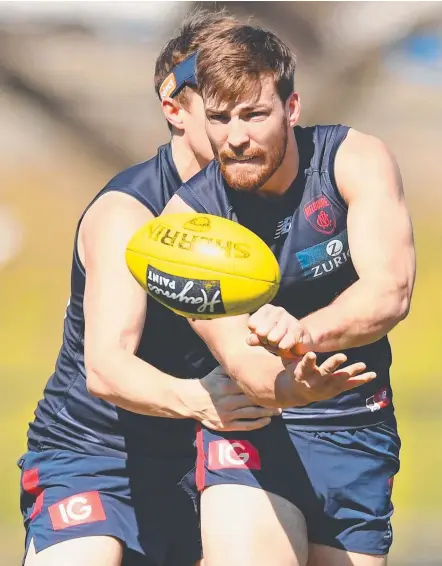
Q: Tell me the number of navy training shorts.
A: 2